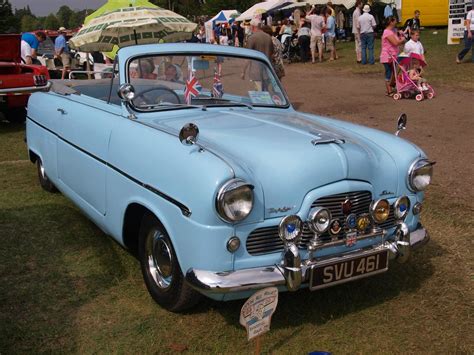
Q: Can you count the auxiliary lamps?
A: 4